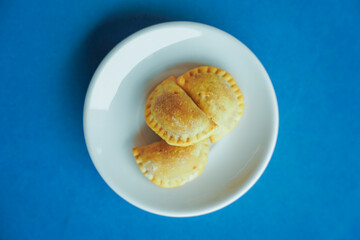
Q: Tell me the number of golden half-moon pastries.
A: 3